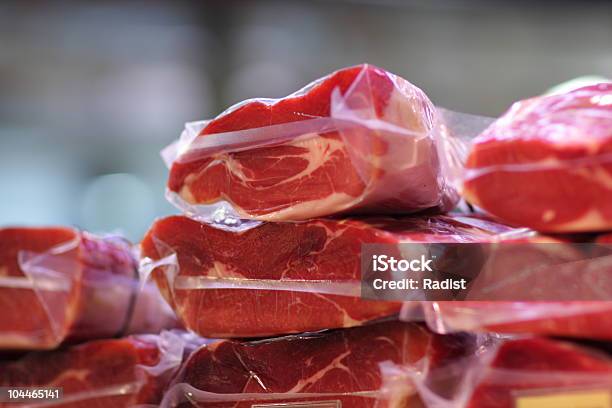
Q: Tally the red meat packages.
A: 8